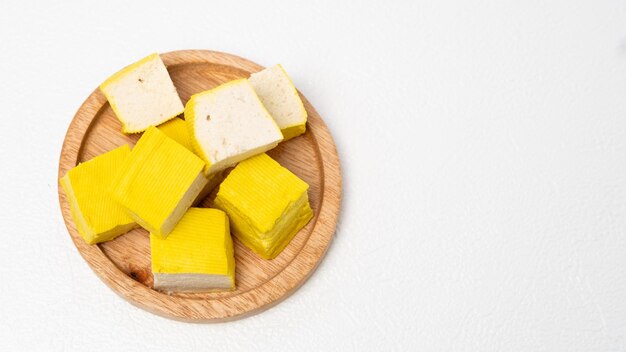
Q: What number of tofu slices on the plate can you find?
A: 8